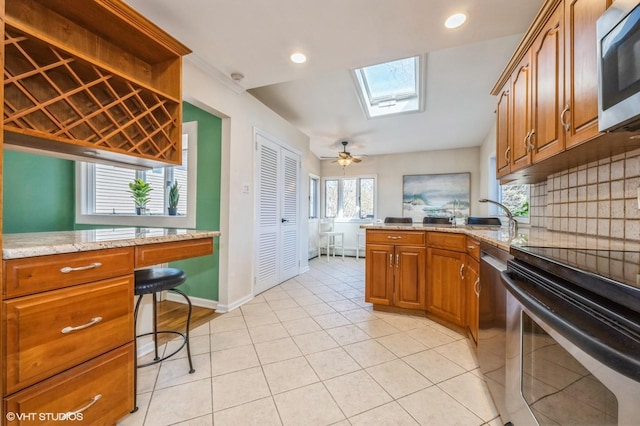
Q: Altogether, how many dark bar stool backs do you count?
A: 3